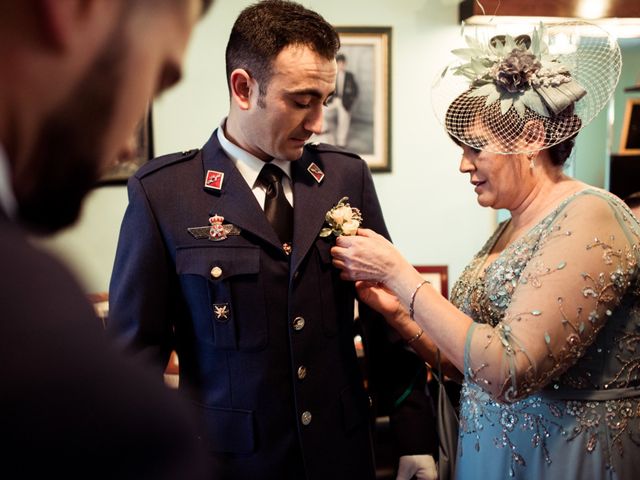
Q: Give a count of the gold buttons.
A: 4